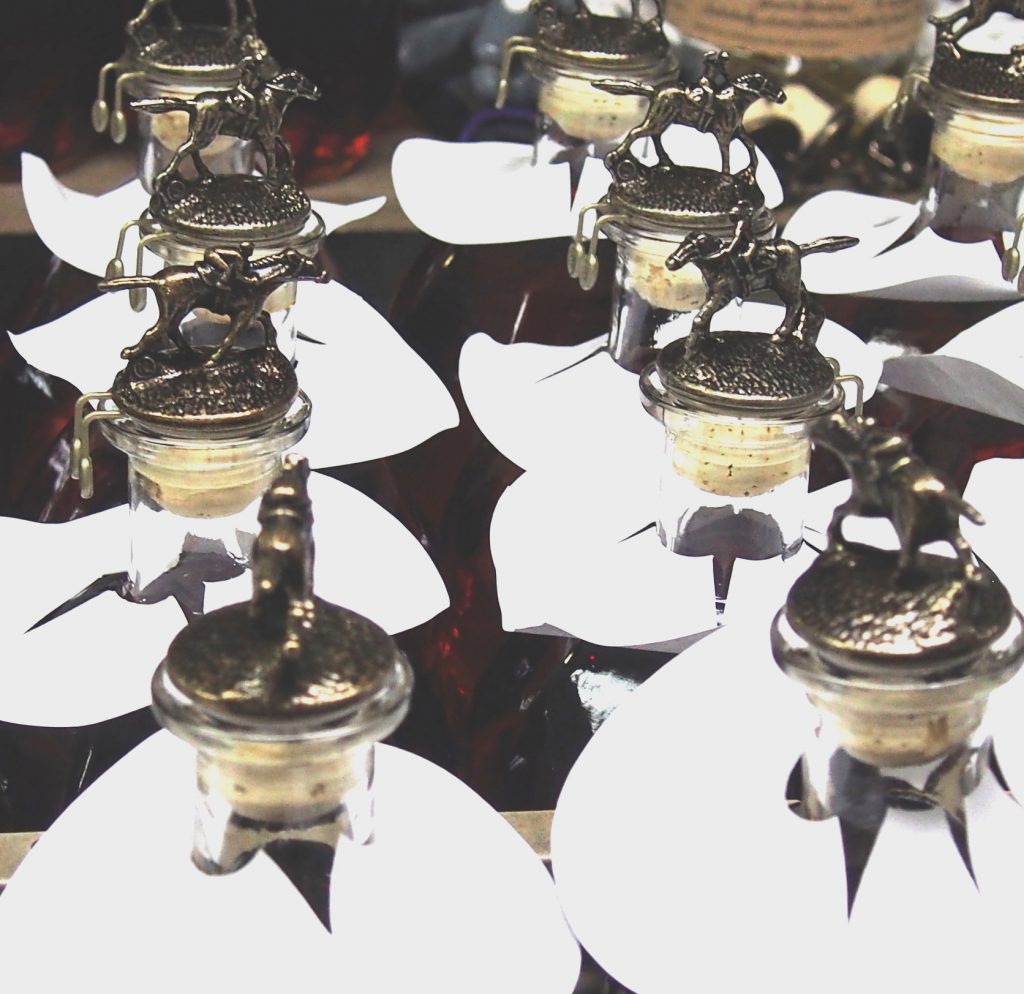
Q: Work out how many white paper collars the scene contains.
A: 11